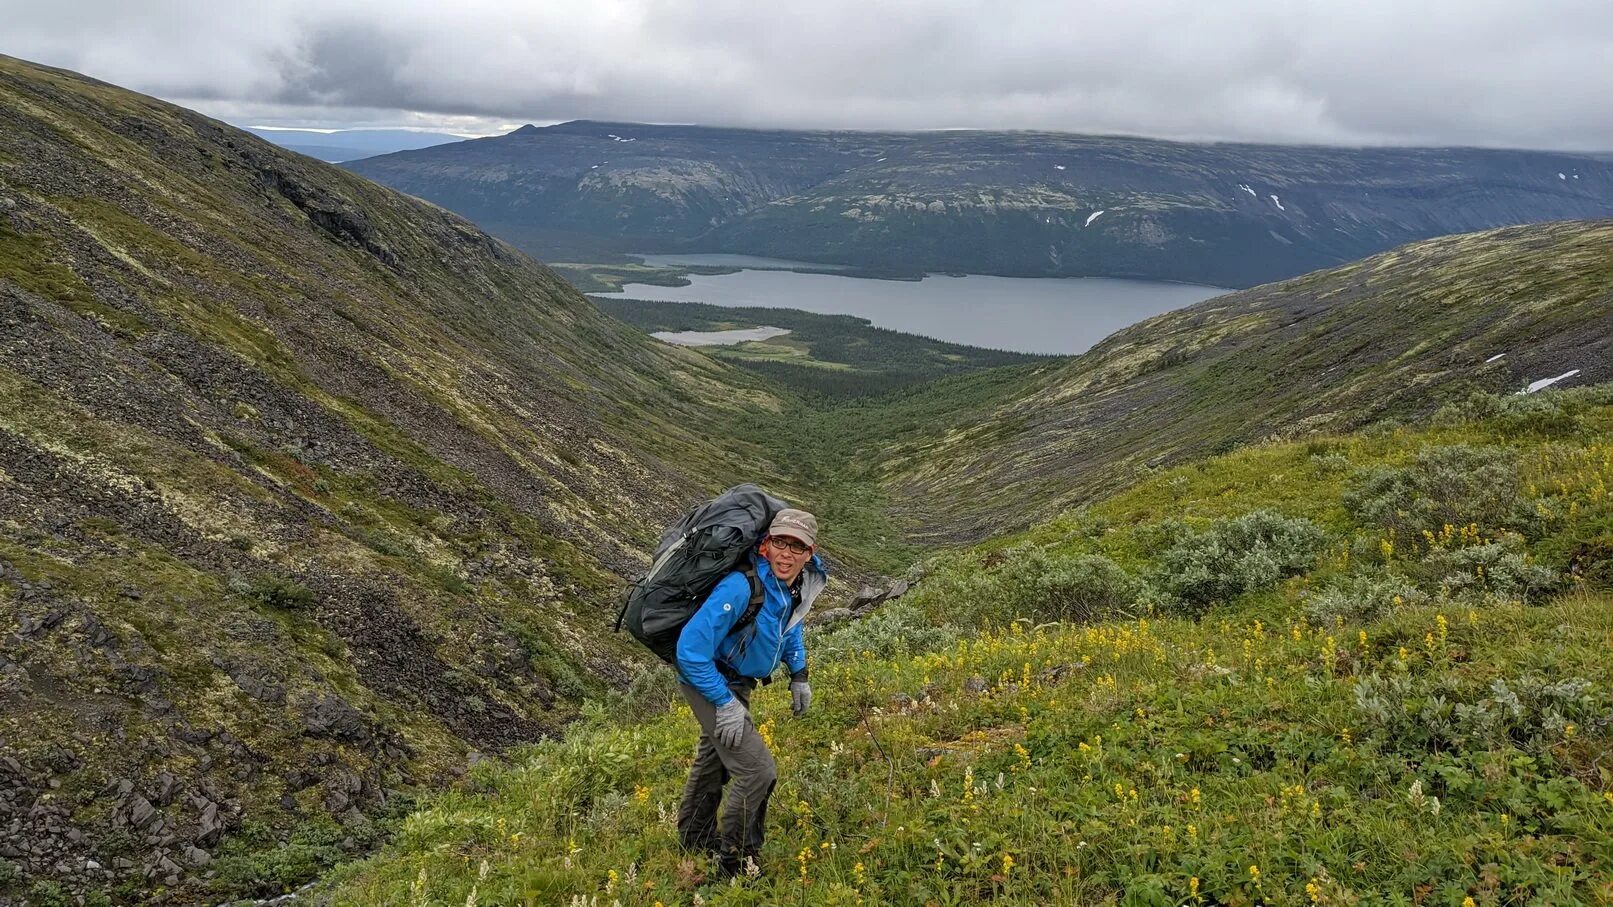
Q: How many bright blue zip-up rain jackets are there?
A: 1